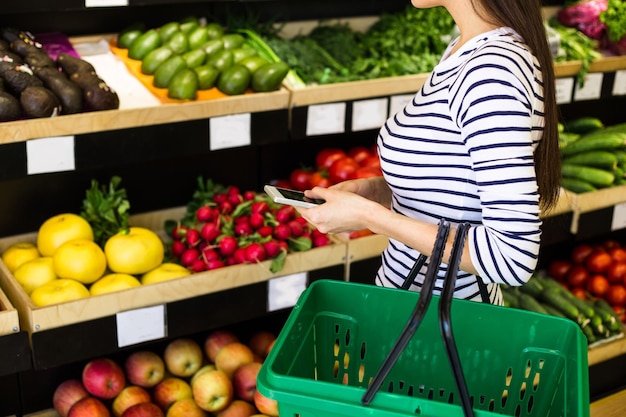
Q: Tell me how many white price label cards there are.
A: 12